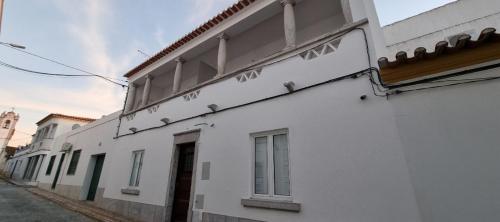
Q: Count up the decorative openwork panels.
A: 5